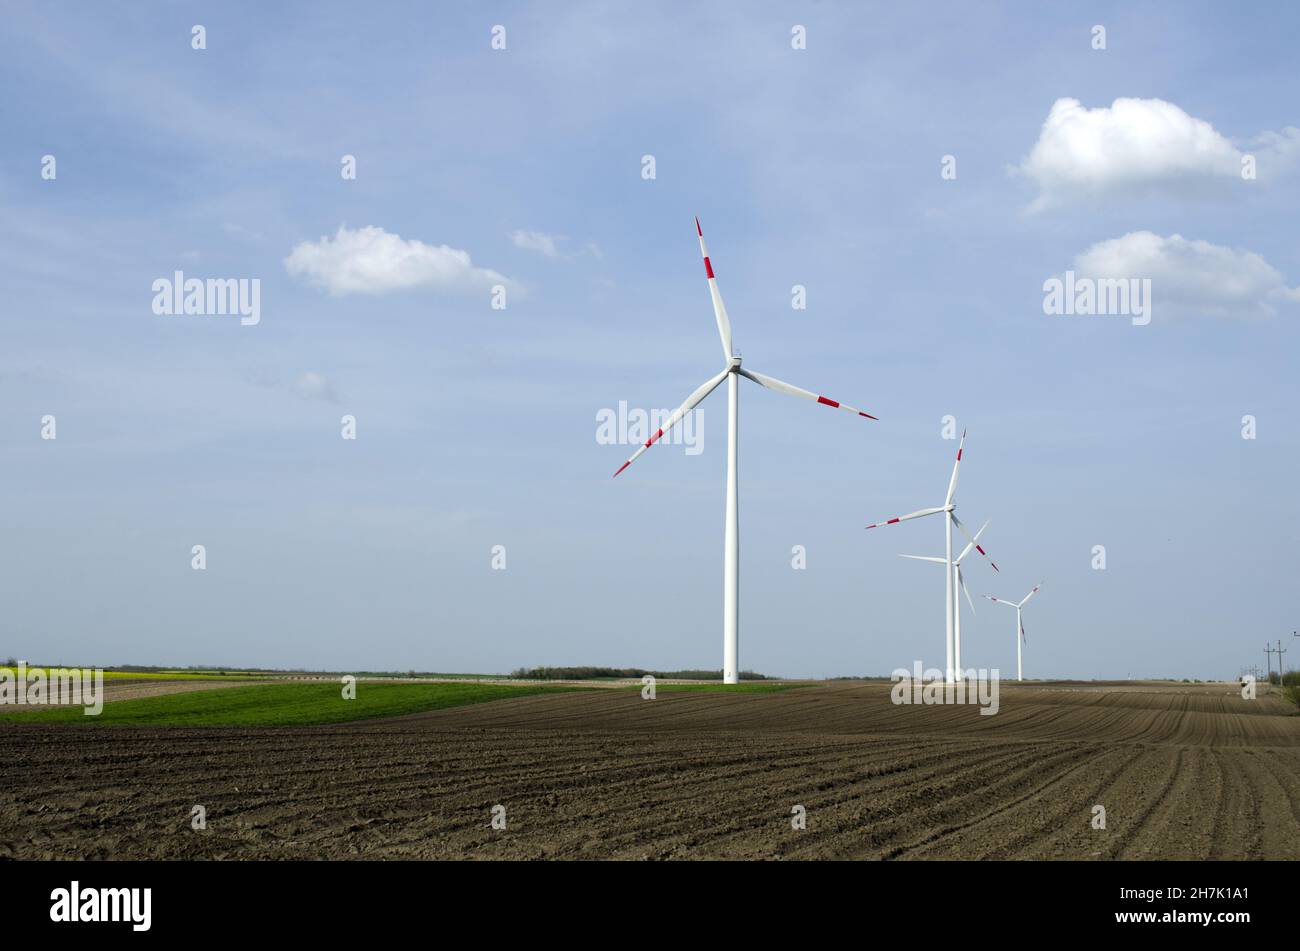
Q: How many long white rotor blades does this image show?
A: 12